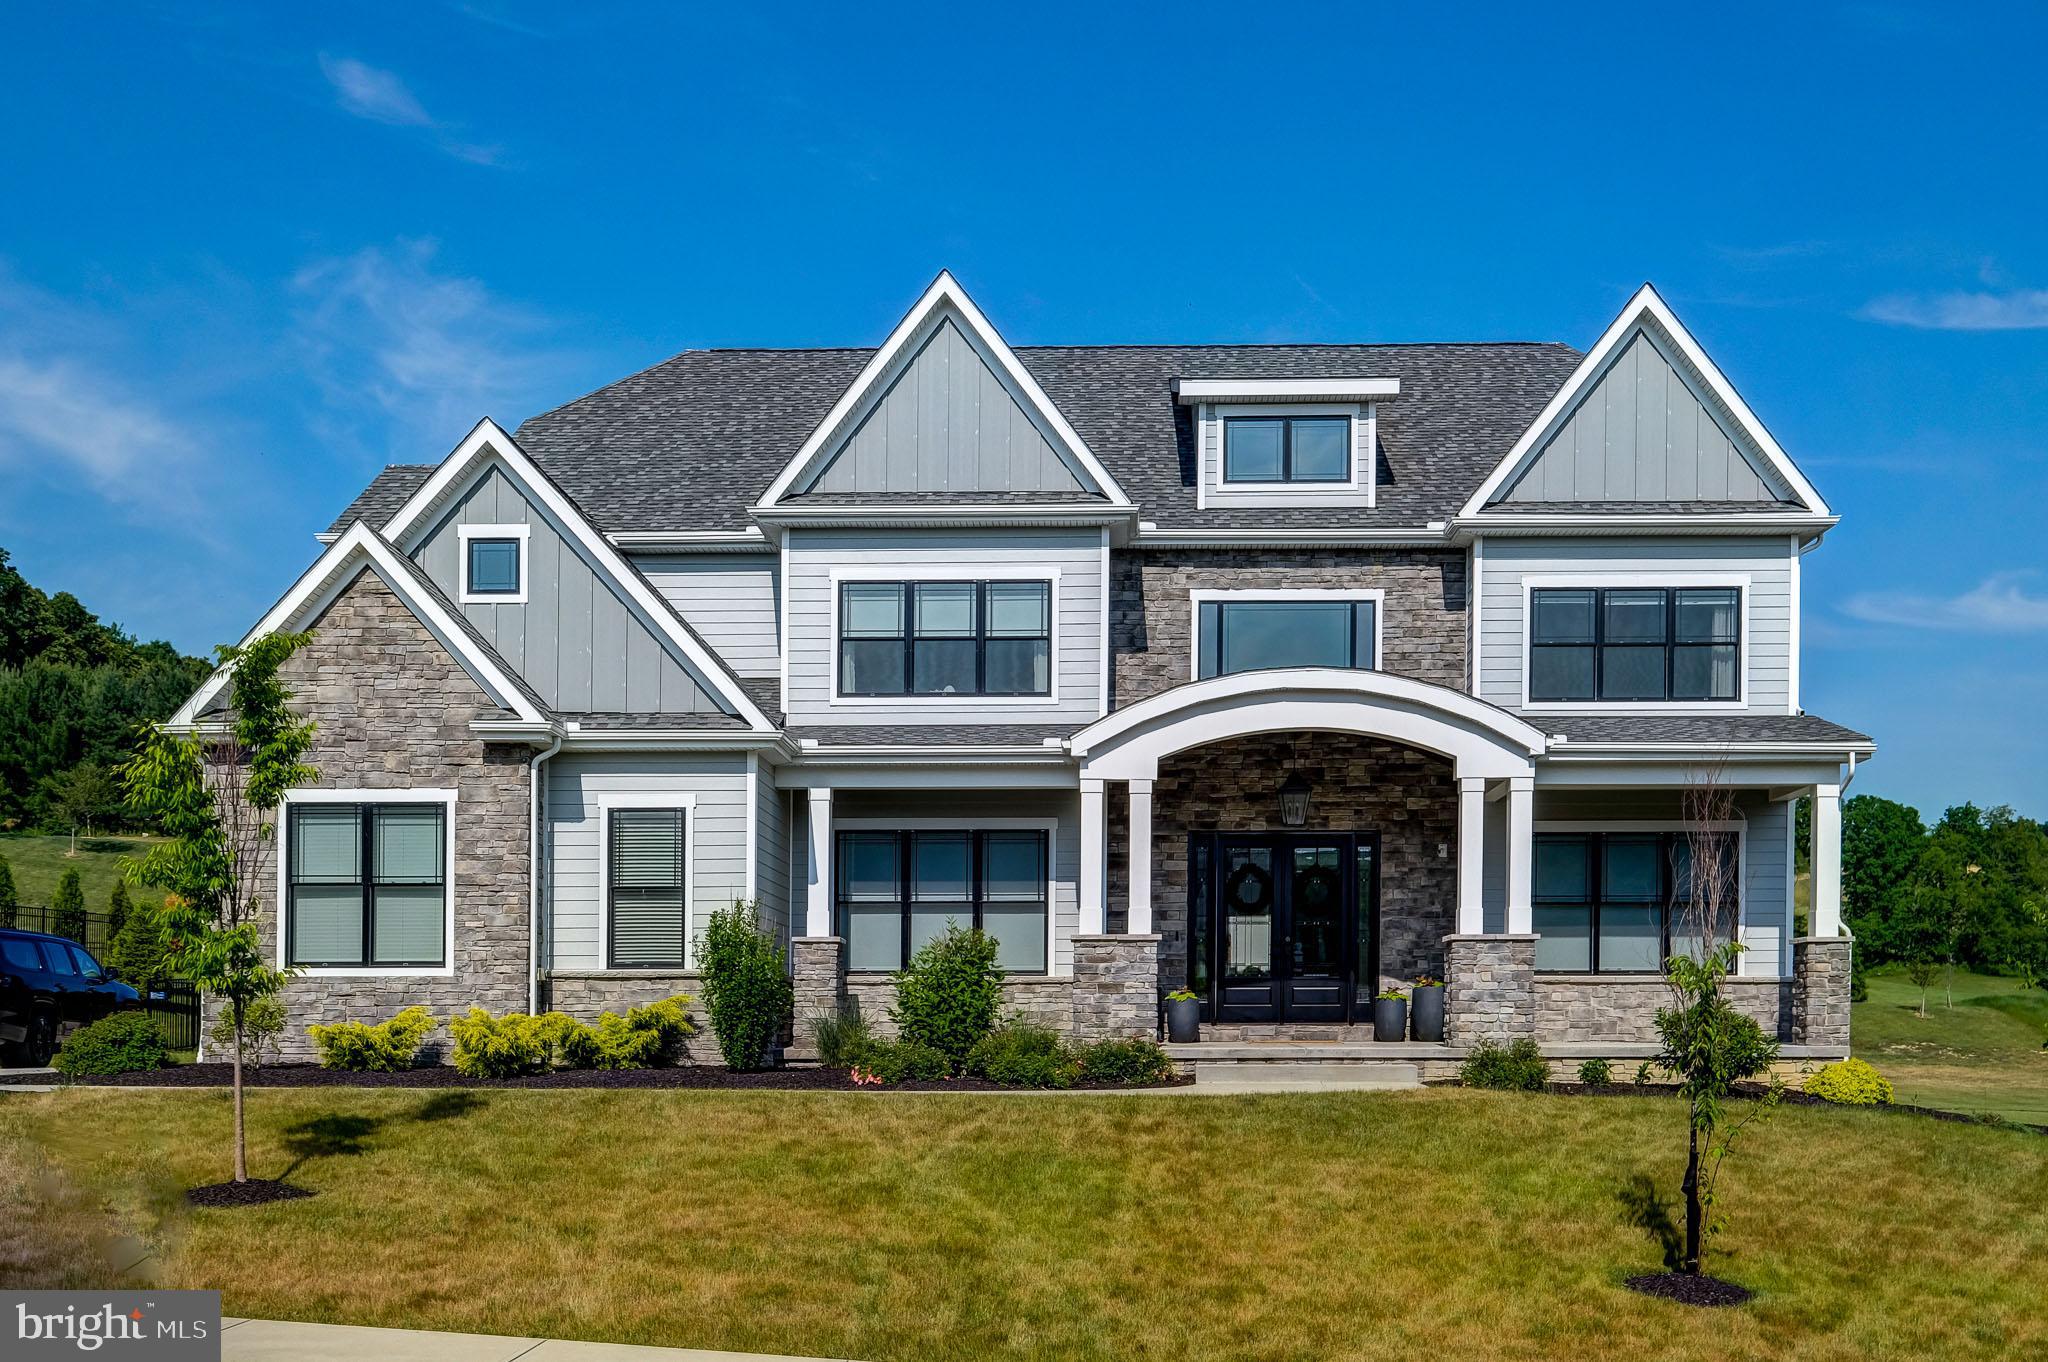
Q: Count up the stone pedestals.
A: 4